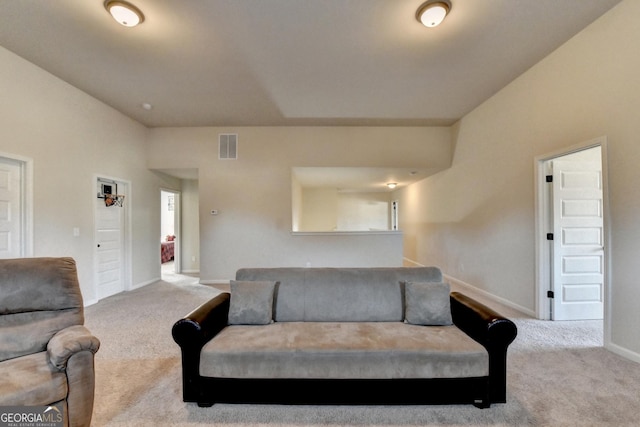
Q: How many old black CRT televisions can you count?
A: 0